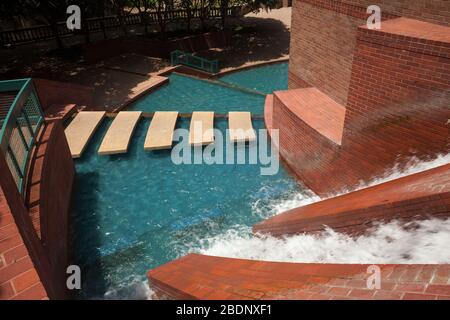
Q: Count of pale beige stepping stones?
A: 5